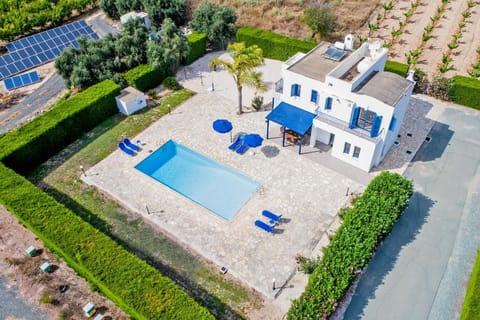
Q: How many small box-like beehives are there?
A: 4